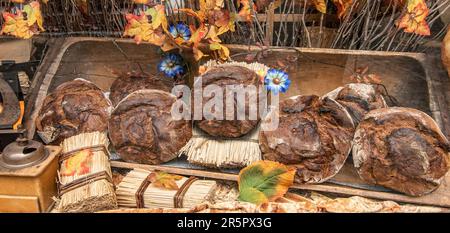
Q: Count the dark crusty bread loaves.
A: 7